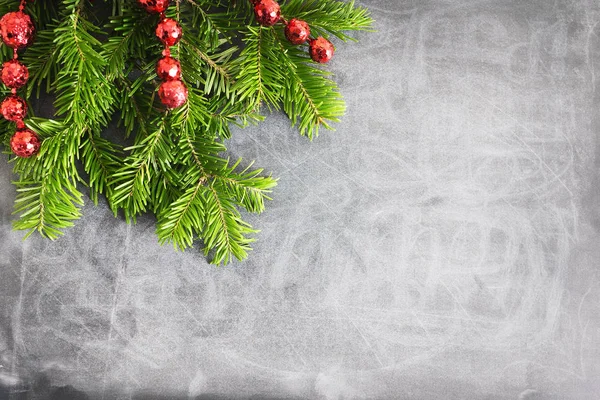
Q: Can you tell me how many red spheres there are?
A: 11